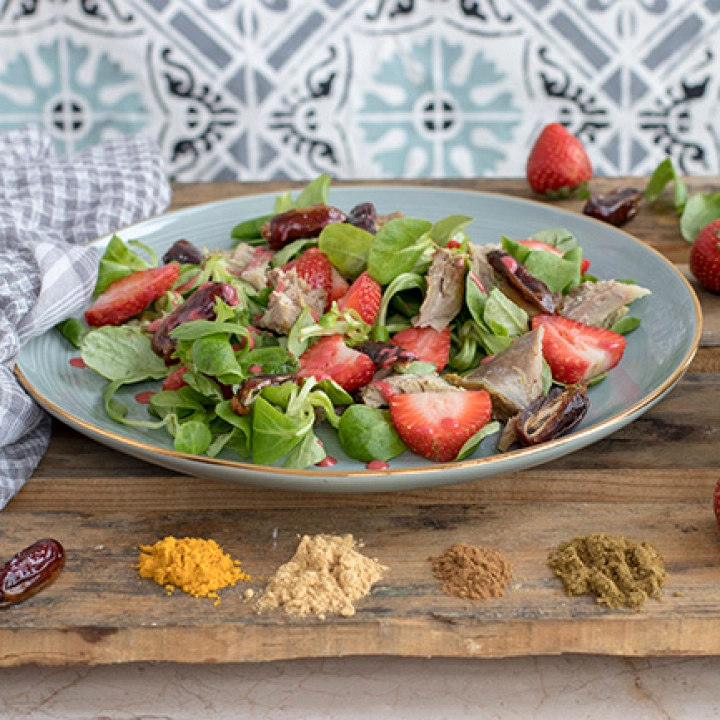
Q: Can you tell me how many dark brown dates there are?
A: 10